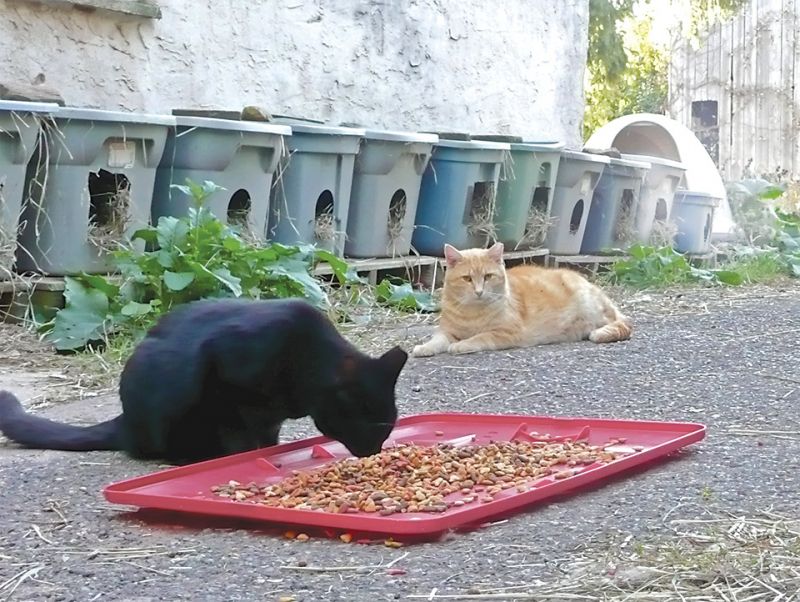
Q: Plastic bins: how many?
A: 11